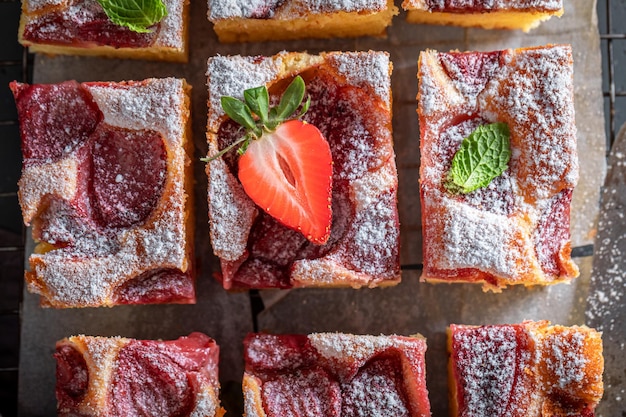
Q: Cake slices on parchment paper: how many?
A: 9